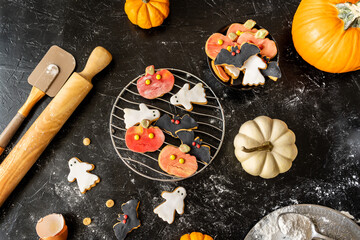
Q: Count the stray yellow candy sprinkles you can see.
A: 3